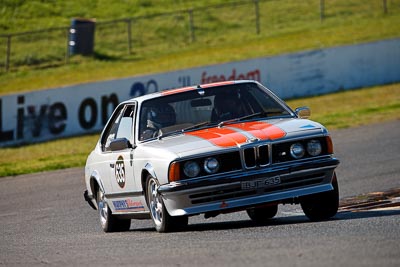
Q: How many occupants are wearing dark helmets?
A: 2